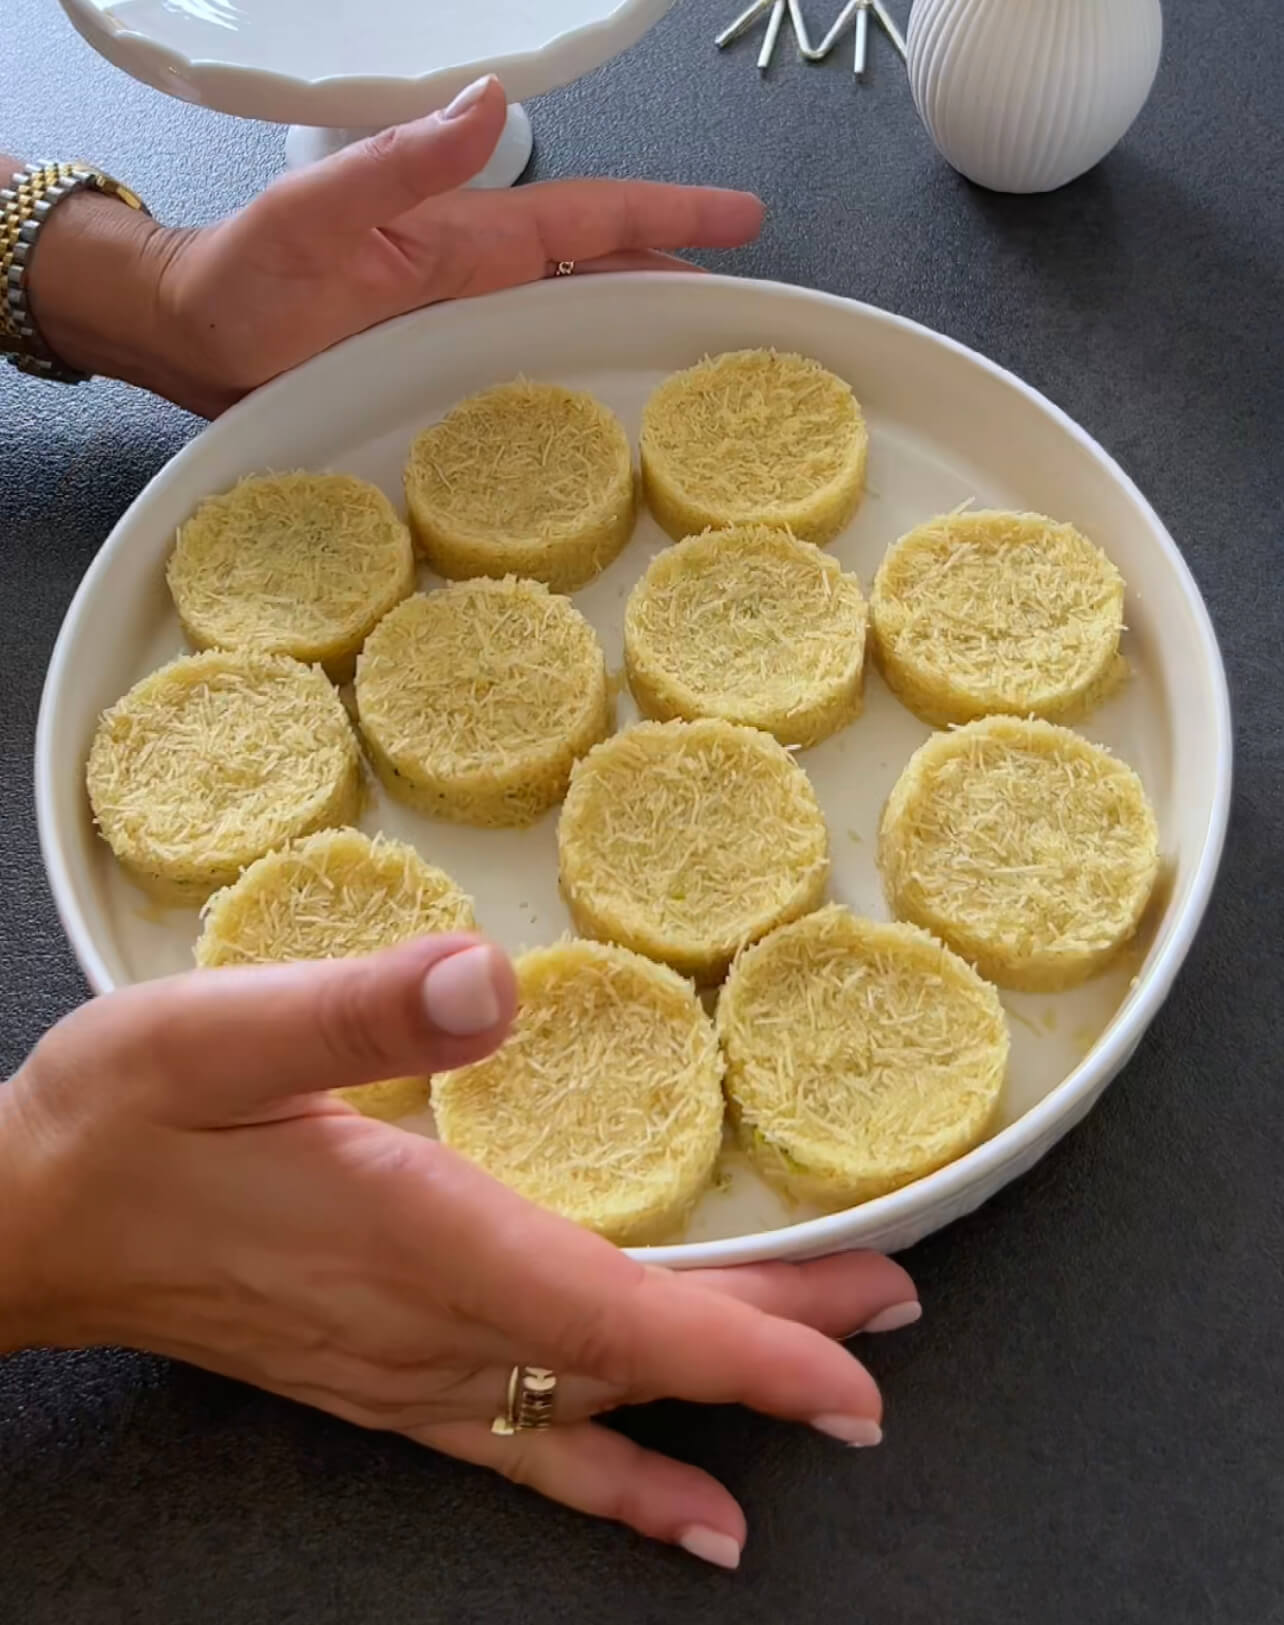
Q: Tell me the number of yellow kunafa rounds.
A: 12